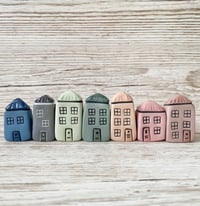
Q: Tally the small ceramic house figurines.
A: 7